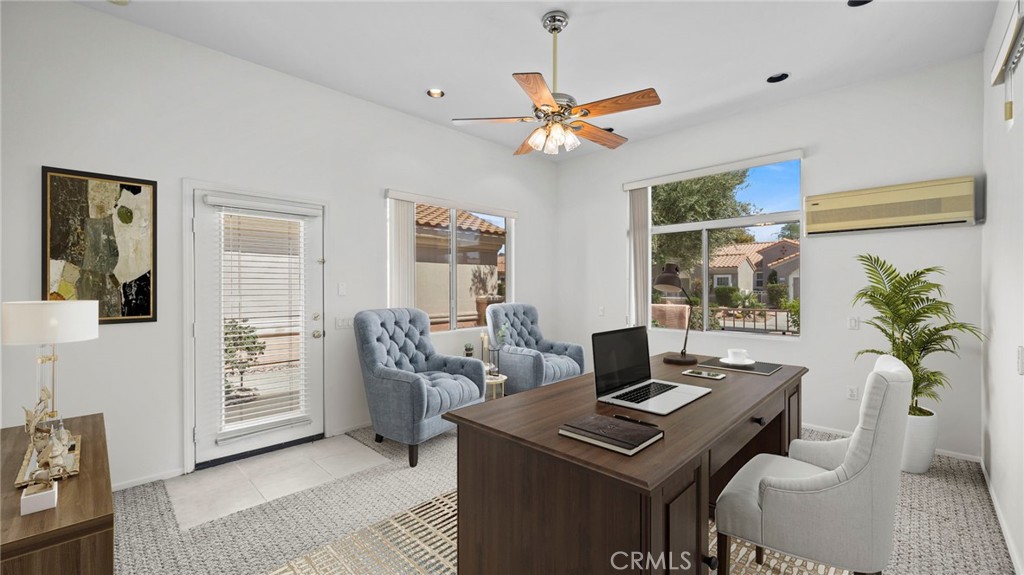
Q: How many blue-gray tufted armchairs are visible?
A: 2